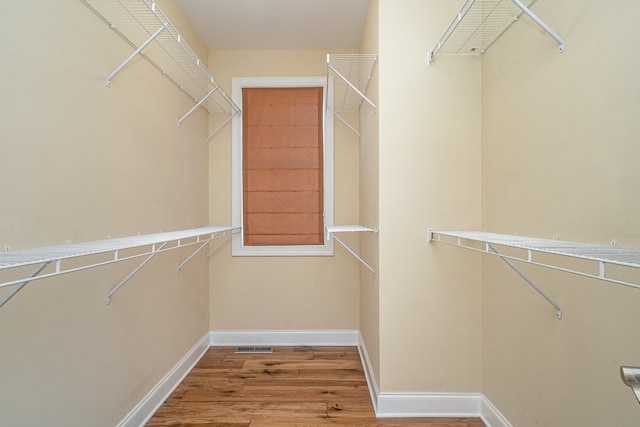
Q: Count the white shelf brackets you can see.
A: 12